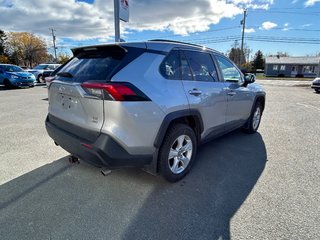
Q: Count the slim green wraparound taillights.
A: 0